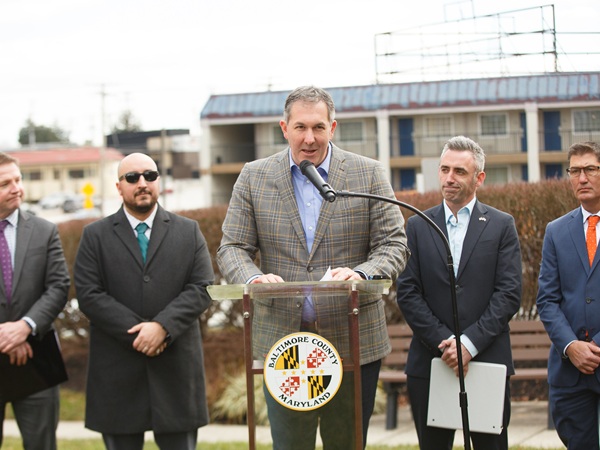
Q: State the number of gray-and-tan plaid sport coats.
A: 1